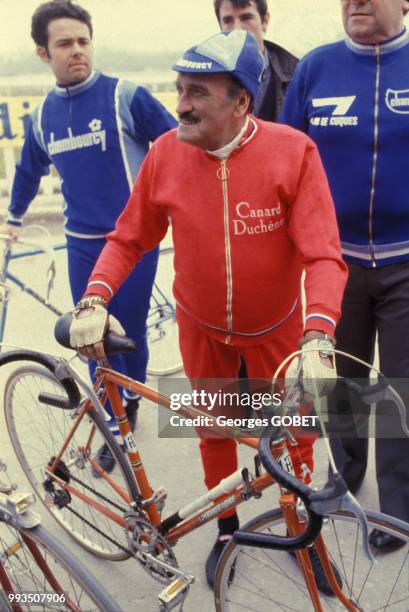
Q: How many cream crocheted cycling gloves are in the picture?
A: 2